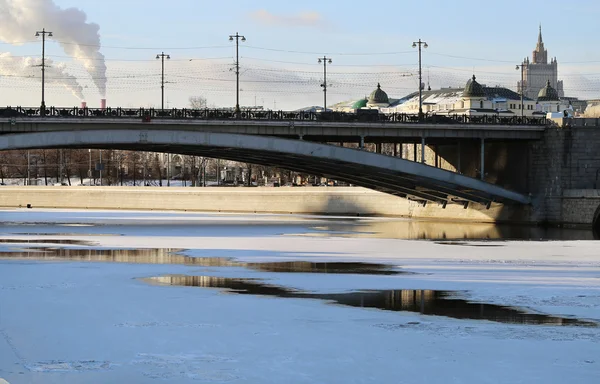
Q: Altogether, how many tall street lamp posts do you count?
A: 6